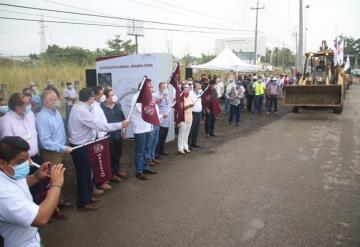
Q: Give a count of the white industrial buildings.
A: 1